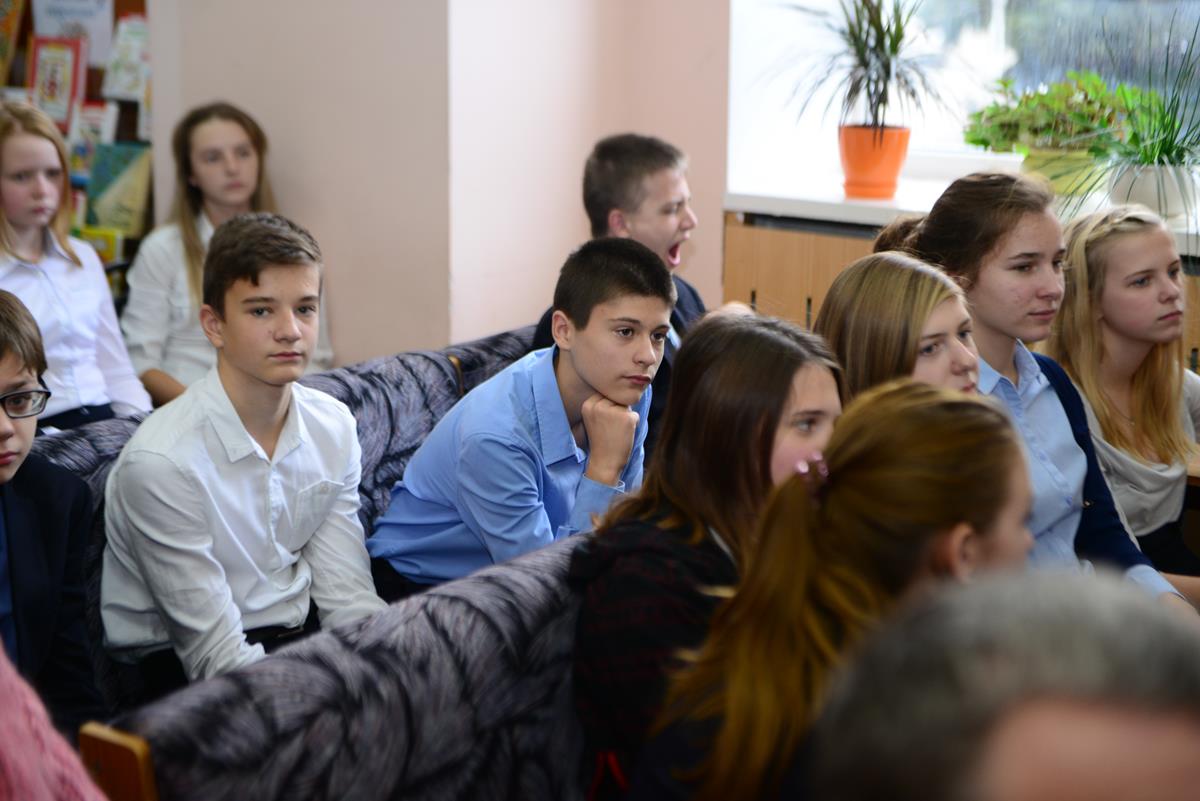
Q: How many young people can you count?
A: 11